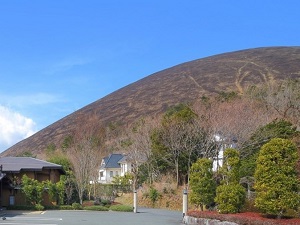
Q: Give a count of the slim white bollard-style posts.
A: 2